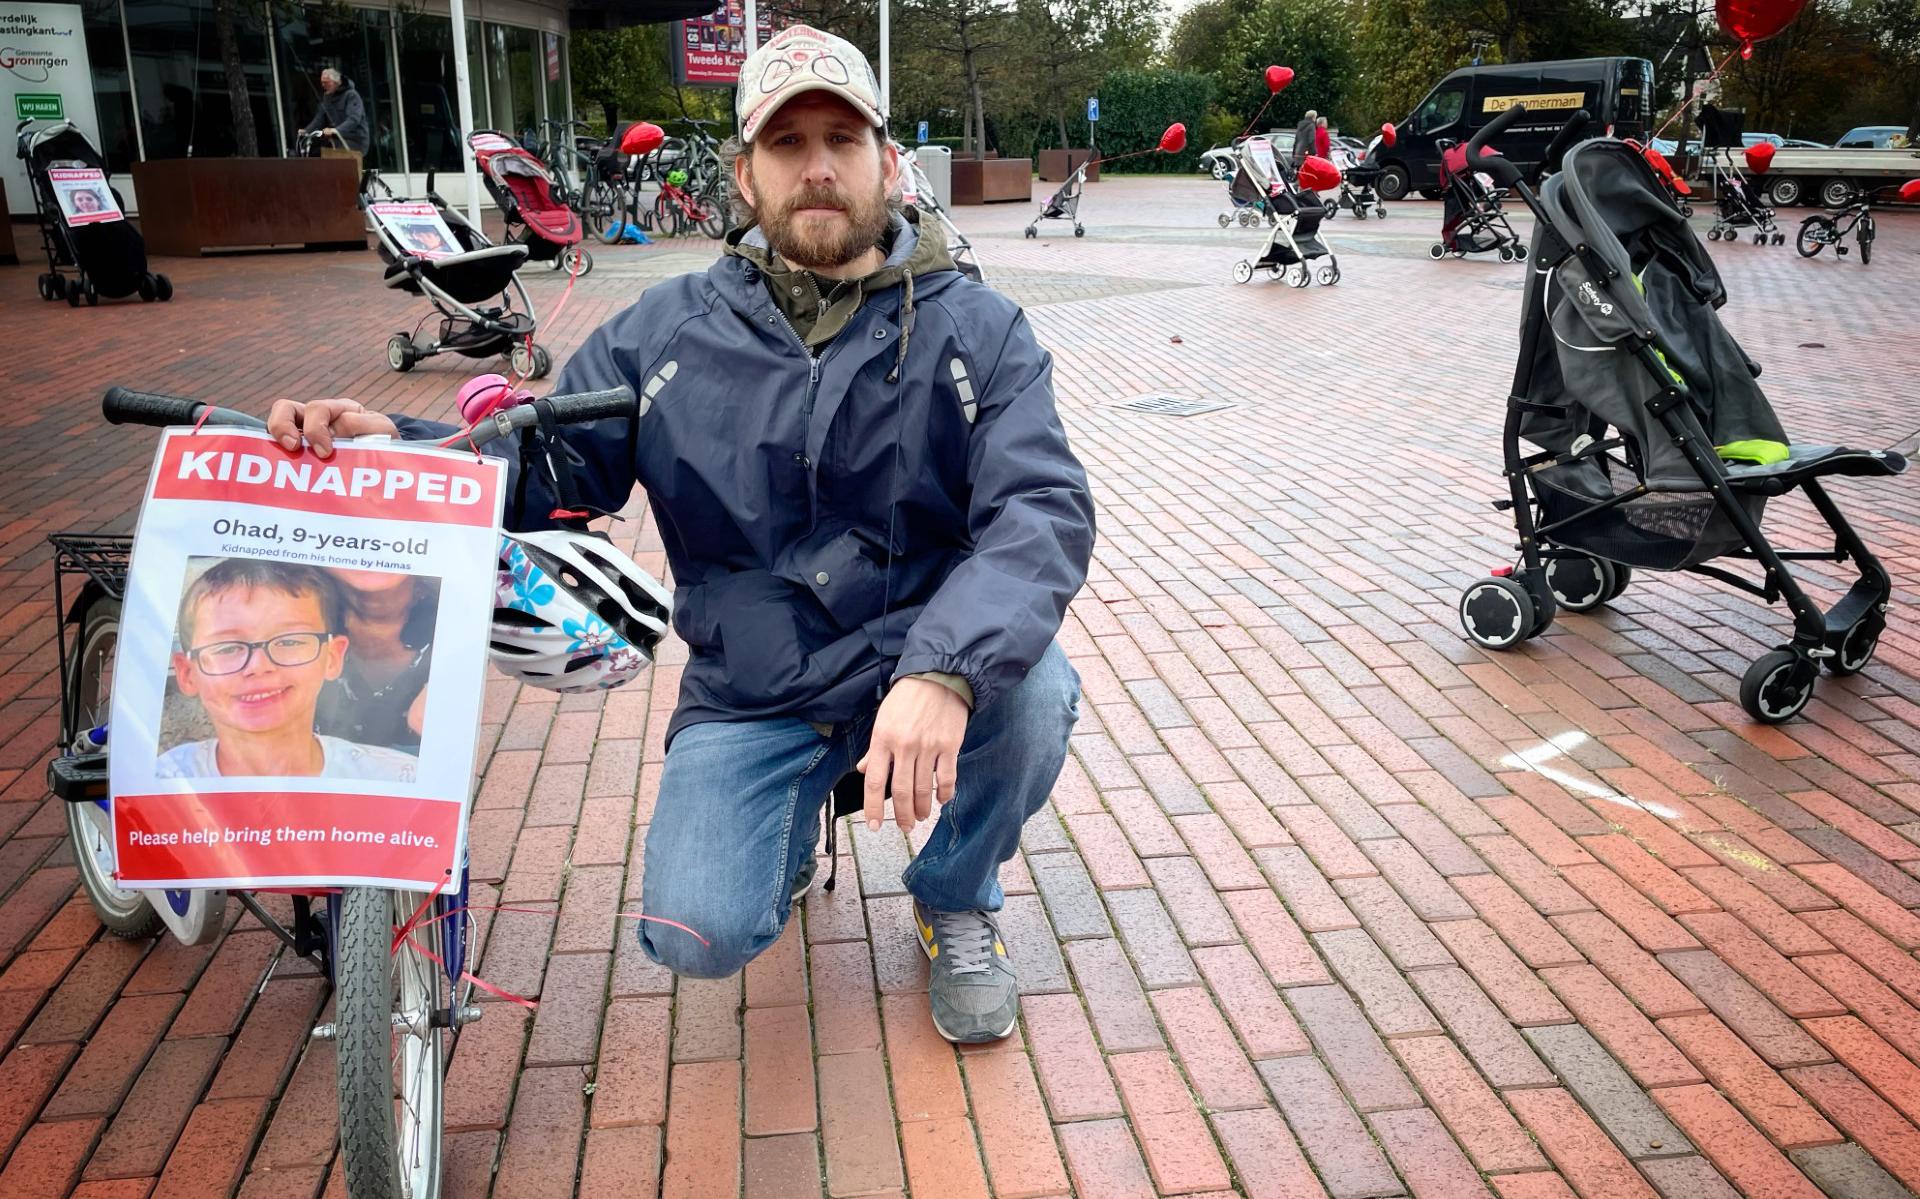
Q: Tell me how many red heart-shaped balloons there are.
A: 8